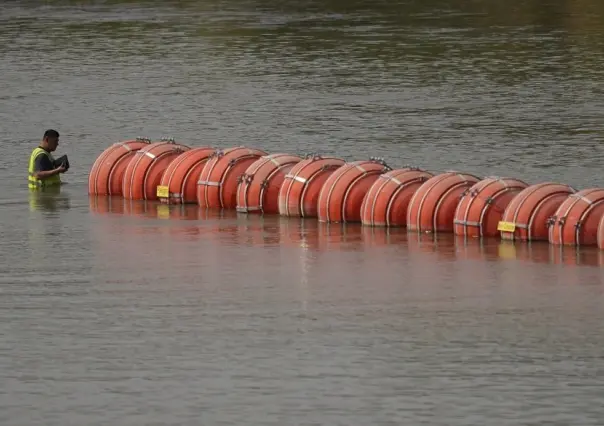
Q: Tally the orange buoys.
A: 13